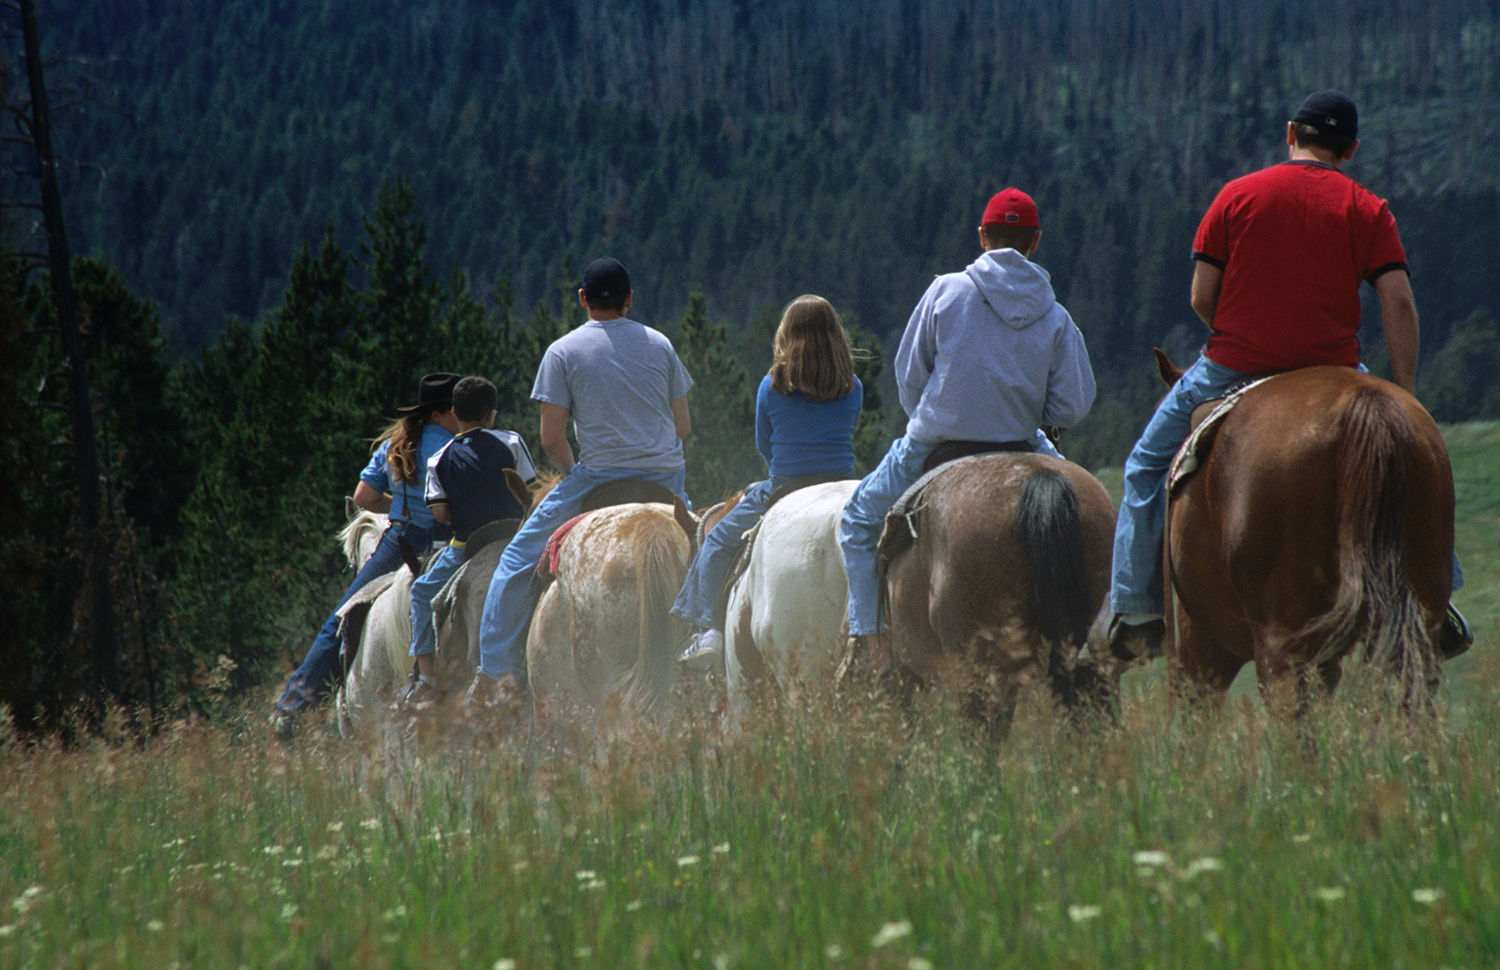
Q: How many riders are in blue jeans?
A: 6